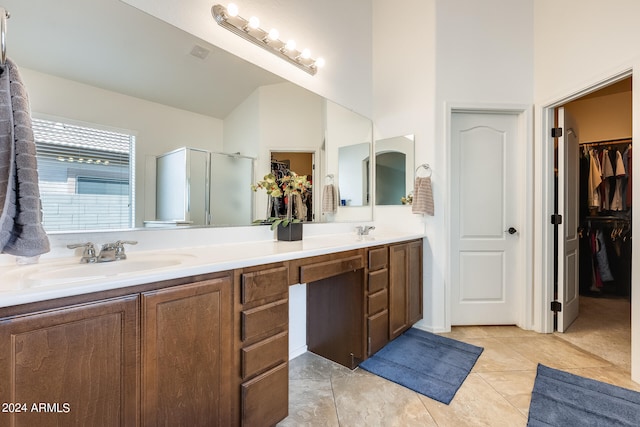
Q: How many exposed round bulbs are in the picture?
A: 6